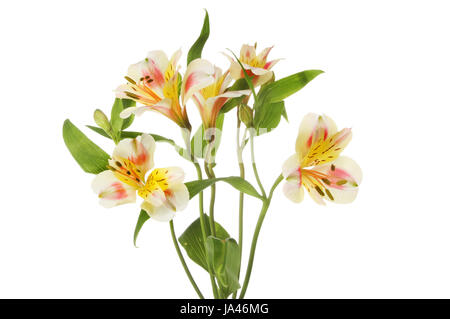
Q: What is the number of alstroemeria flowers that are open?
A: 5